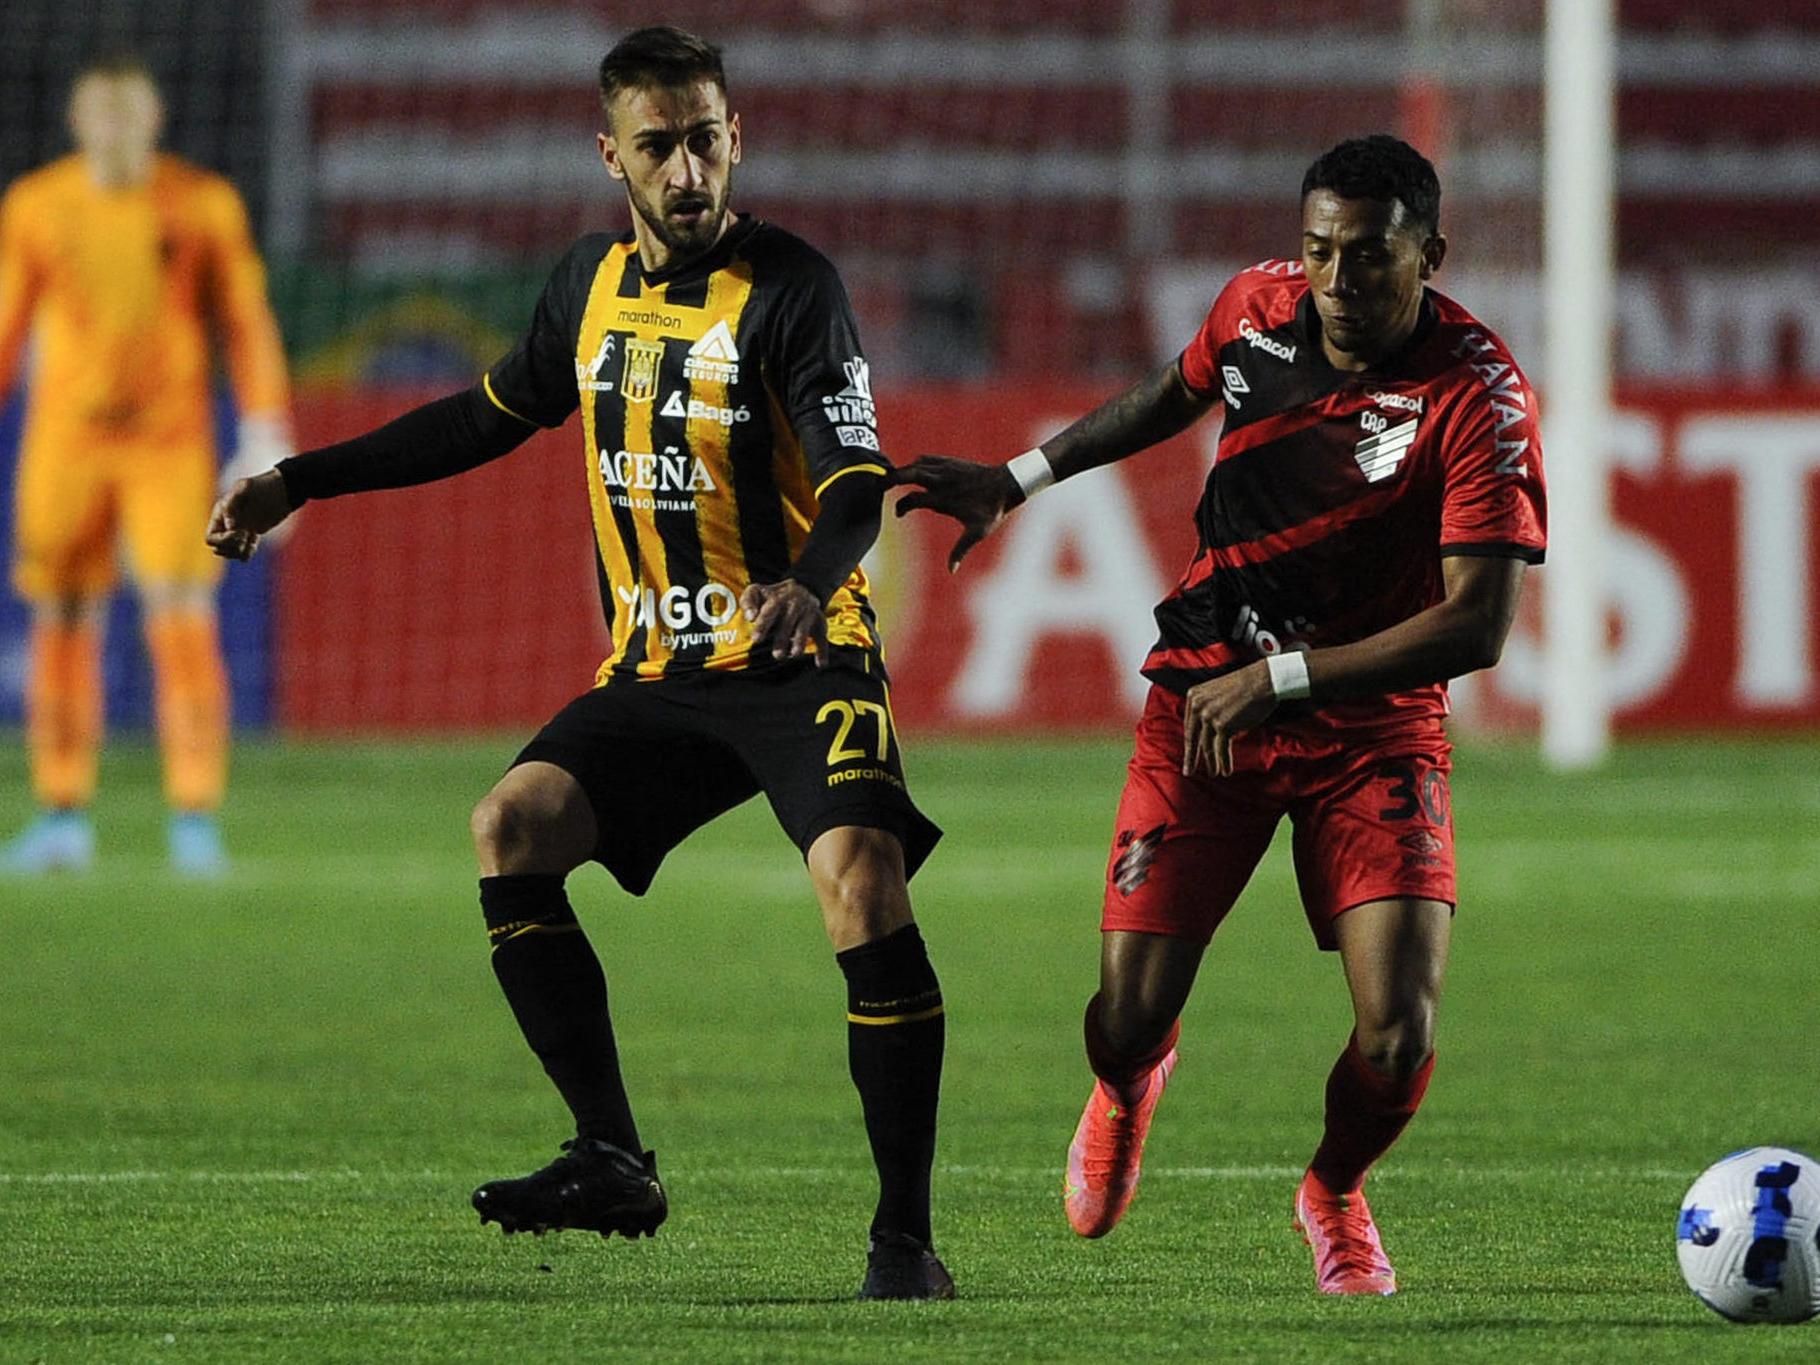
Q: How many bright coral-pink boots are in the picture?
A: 2